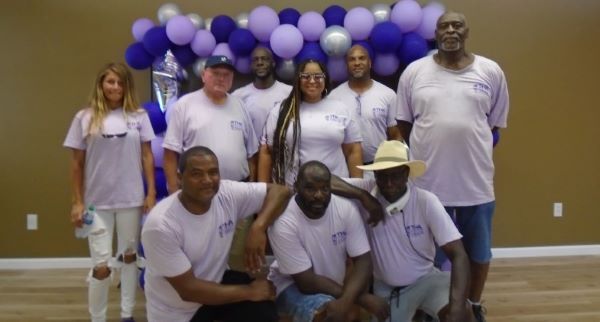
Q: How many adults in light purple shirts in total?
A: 9